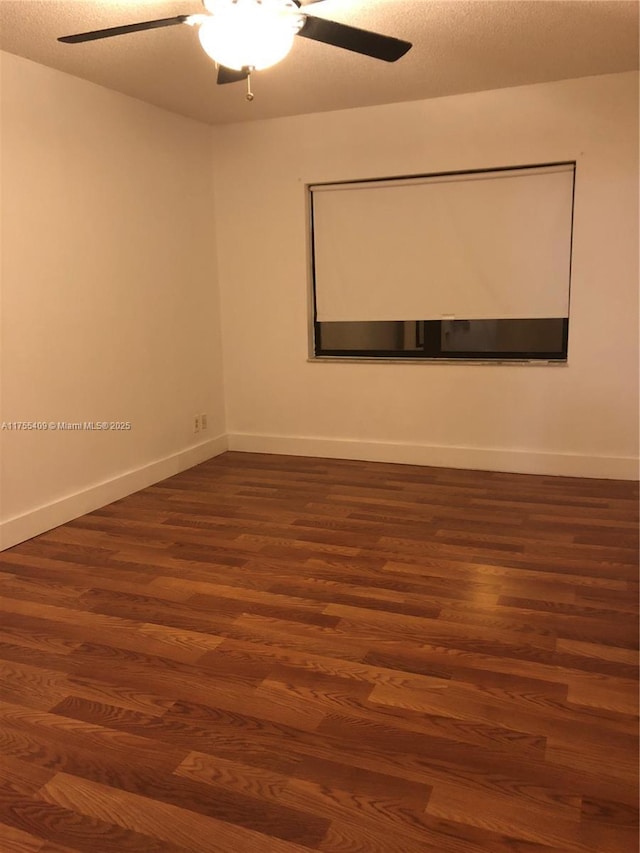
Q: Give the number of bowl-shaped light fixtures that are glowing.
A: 1